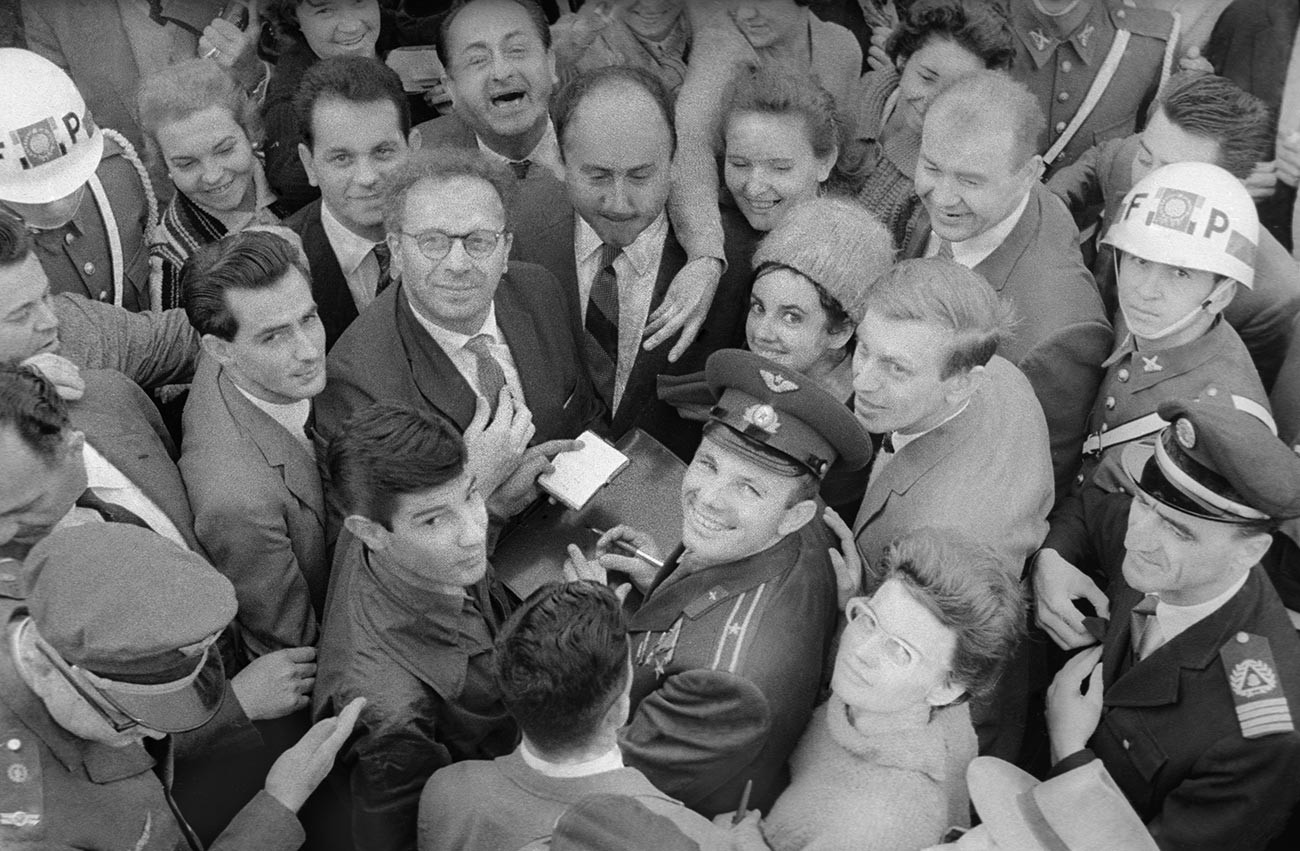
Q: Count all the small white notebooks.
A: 1